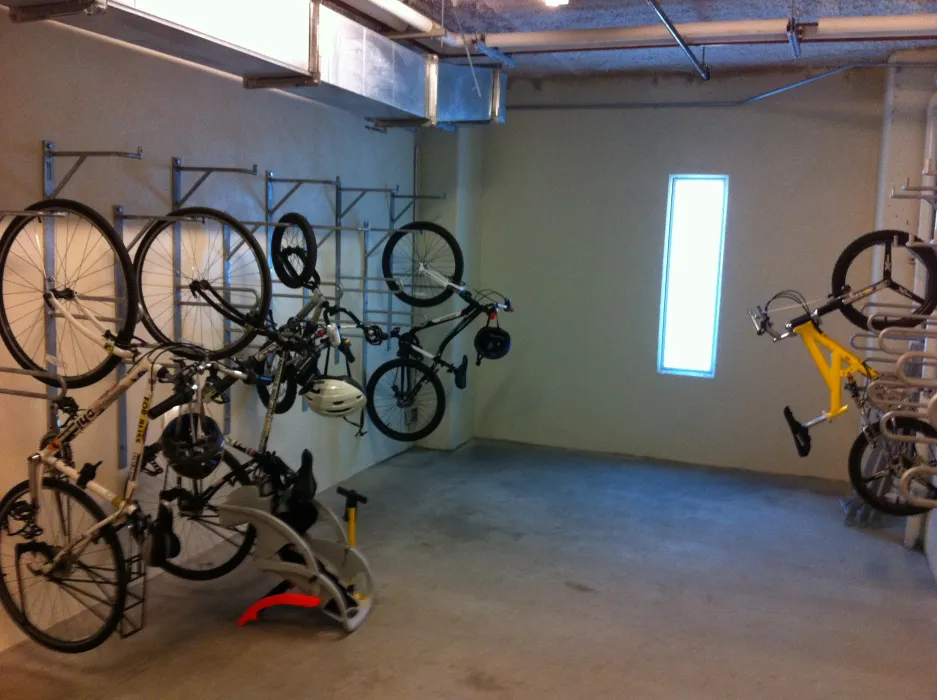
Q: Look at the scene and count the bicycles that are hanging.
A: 5